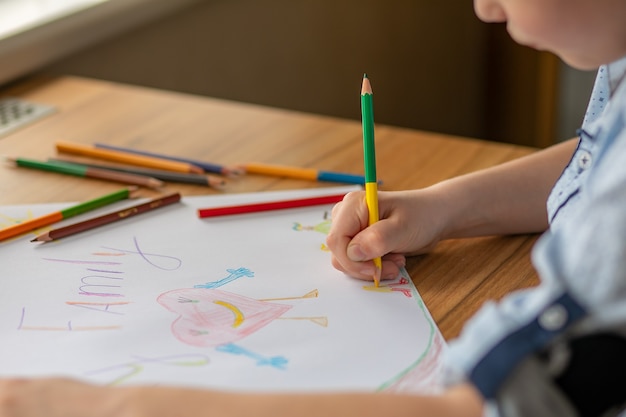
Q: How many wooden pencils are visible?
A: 9